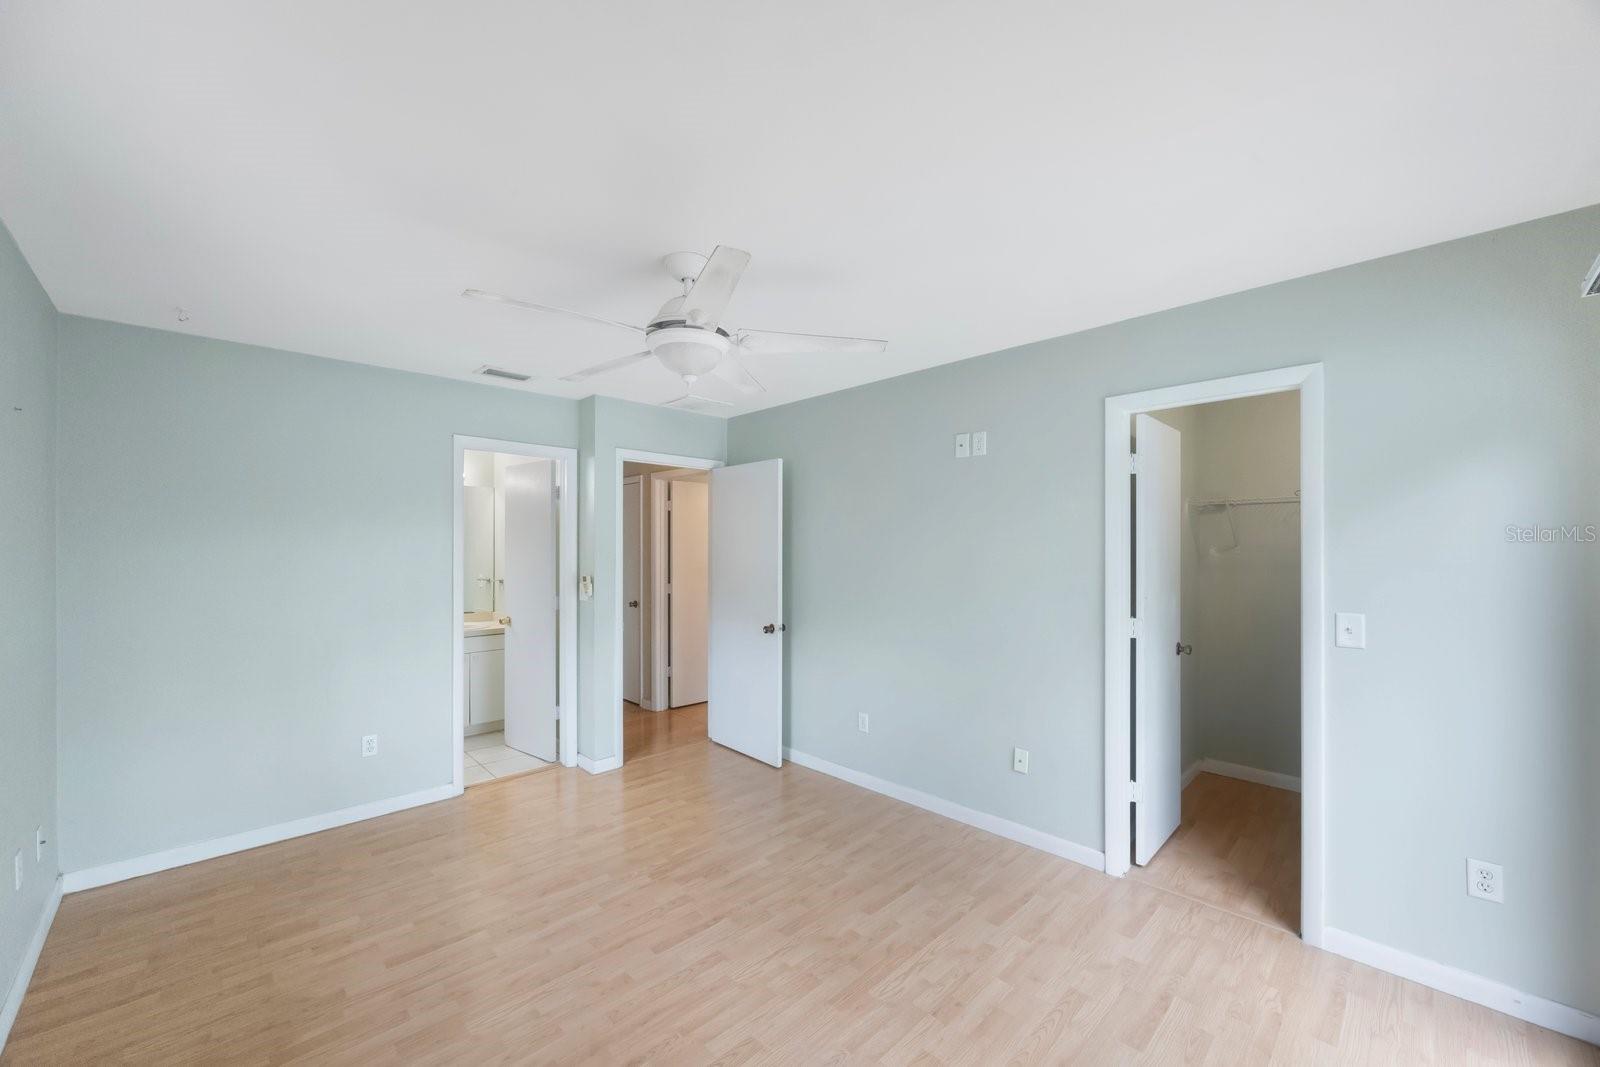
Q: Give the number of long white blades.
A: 5